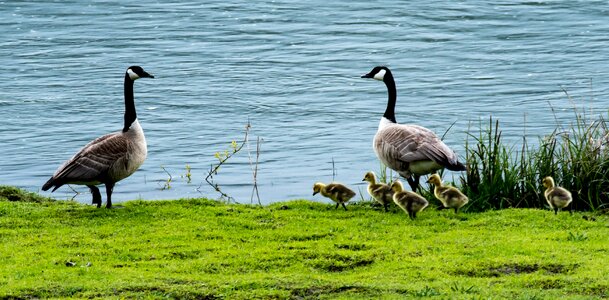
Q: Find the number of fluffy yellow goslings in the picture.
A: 5